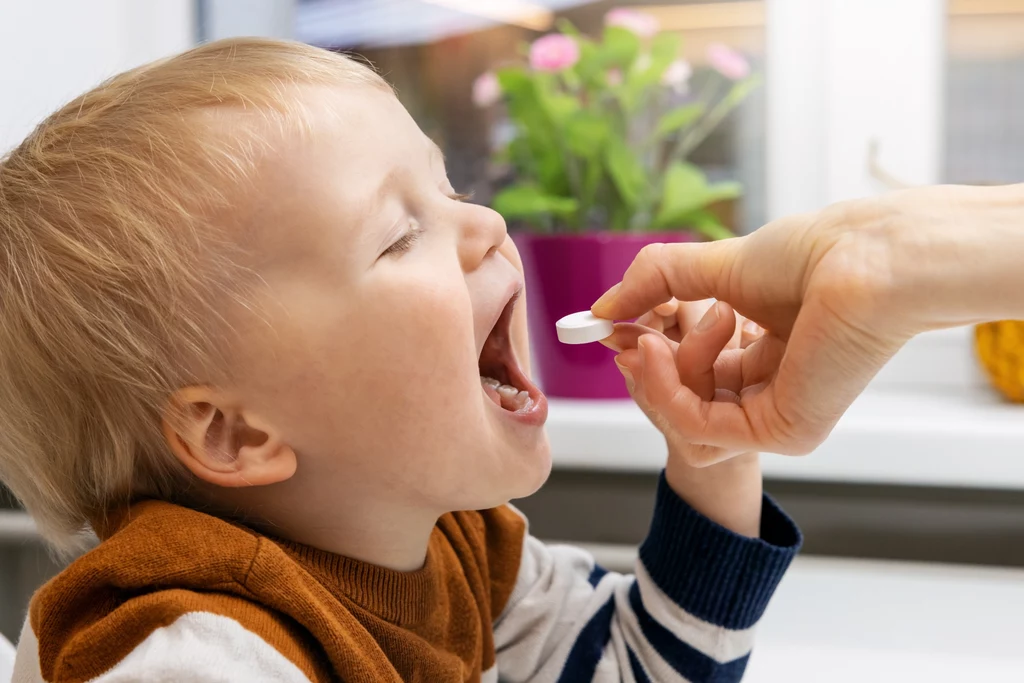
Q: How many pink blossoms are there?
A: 5